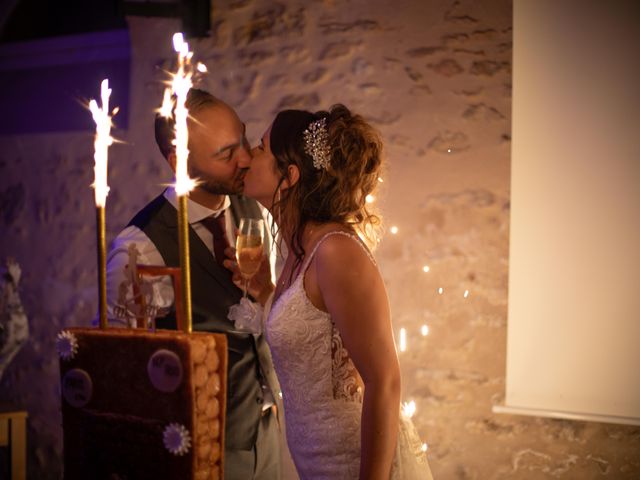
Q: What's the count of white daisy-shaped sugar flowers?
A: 2